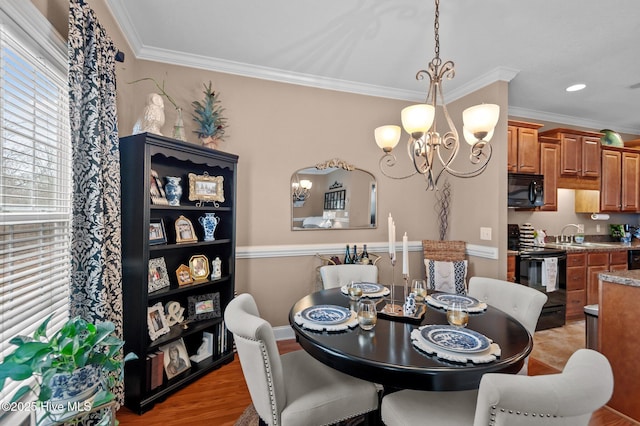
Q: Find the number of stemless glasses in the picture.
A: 4